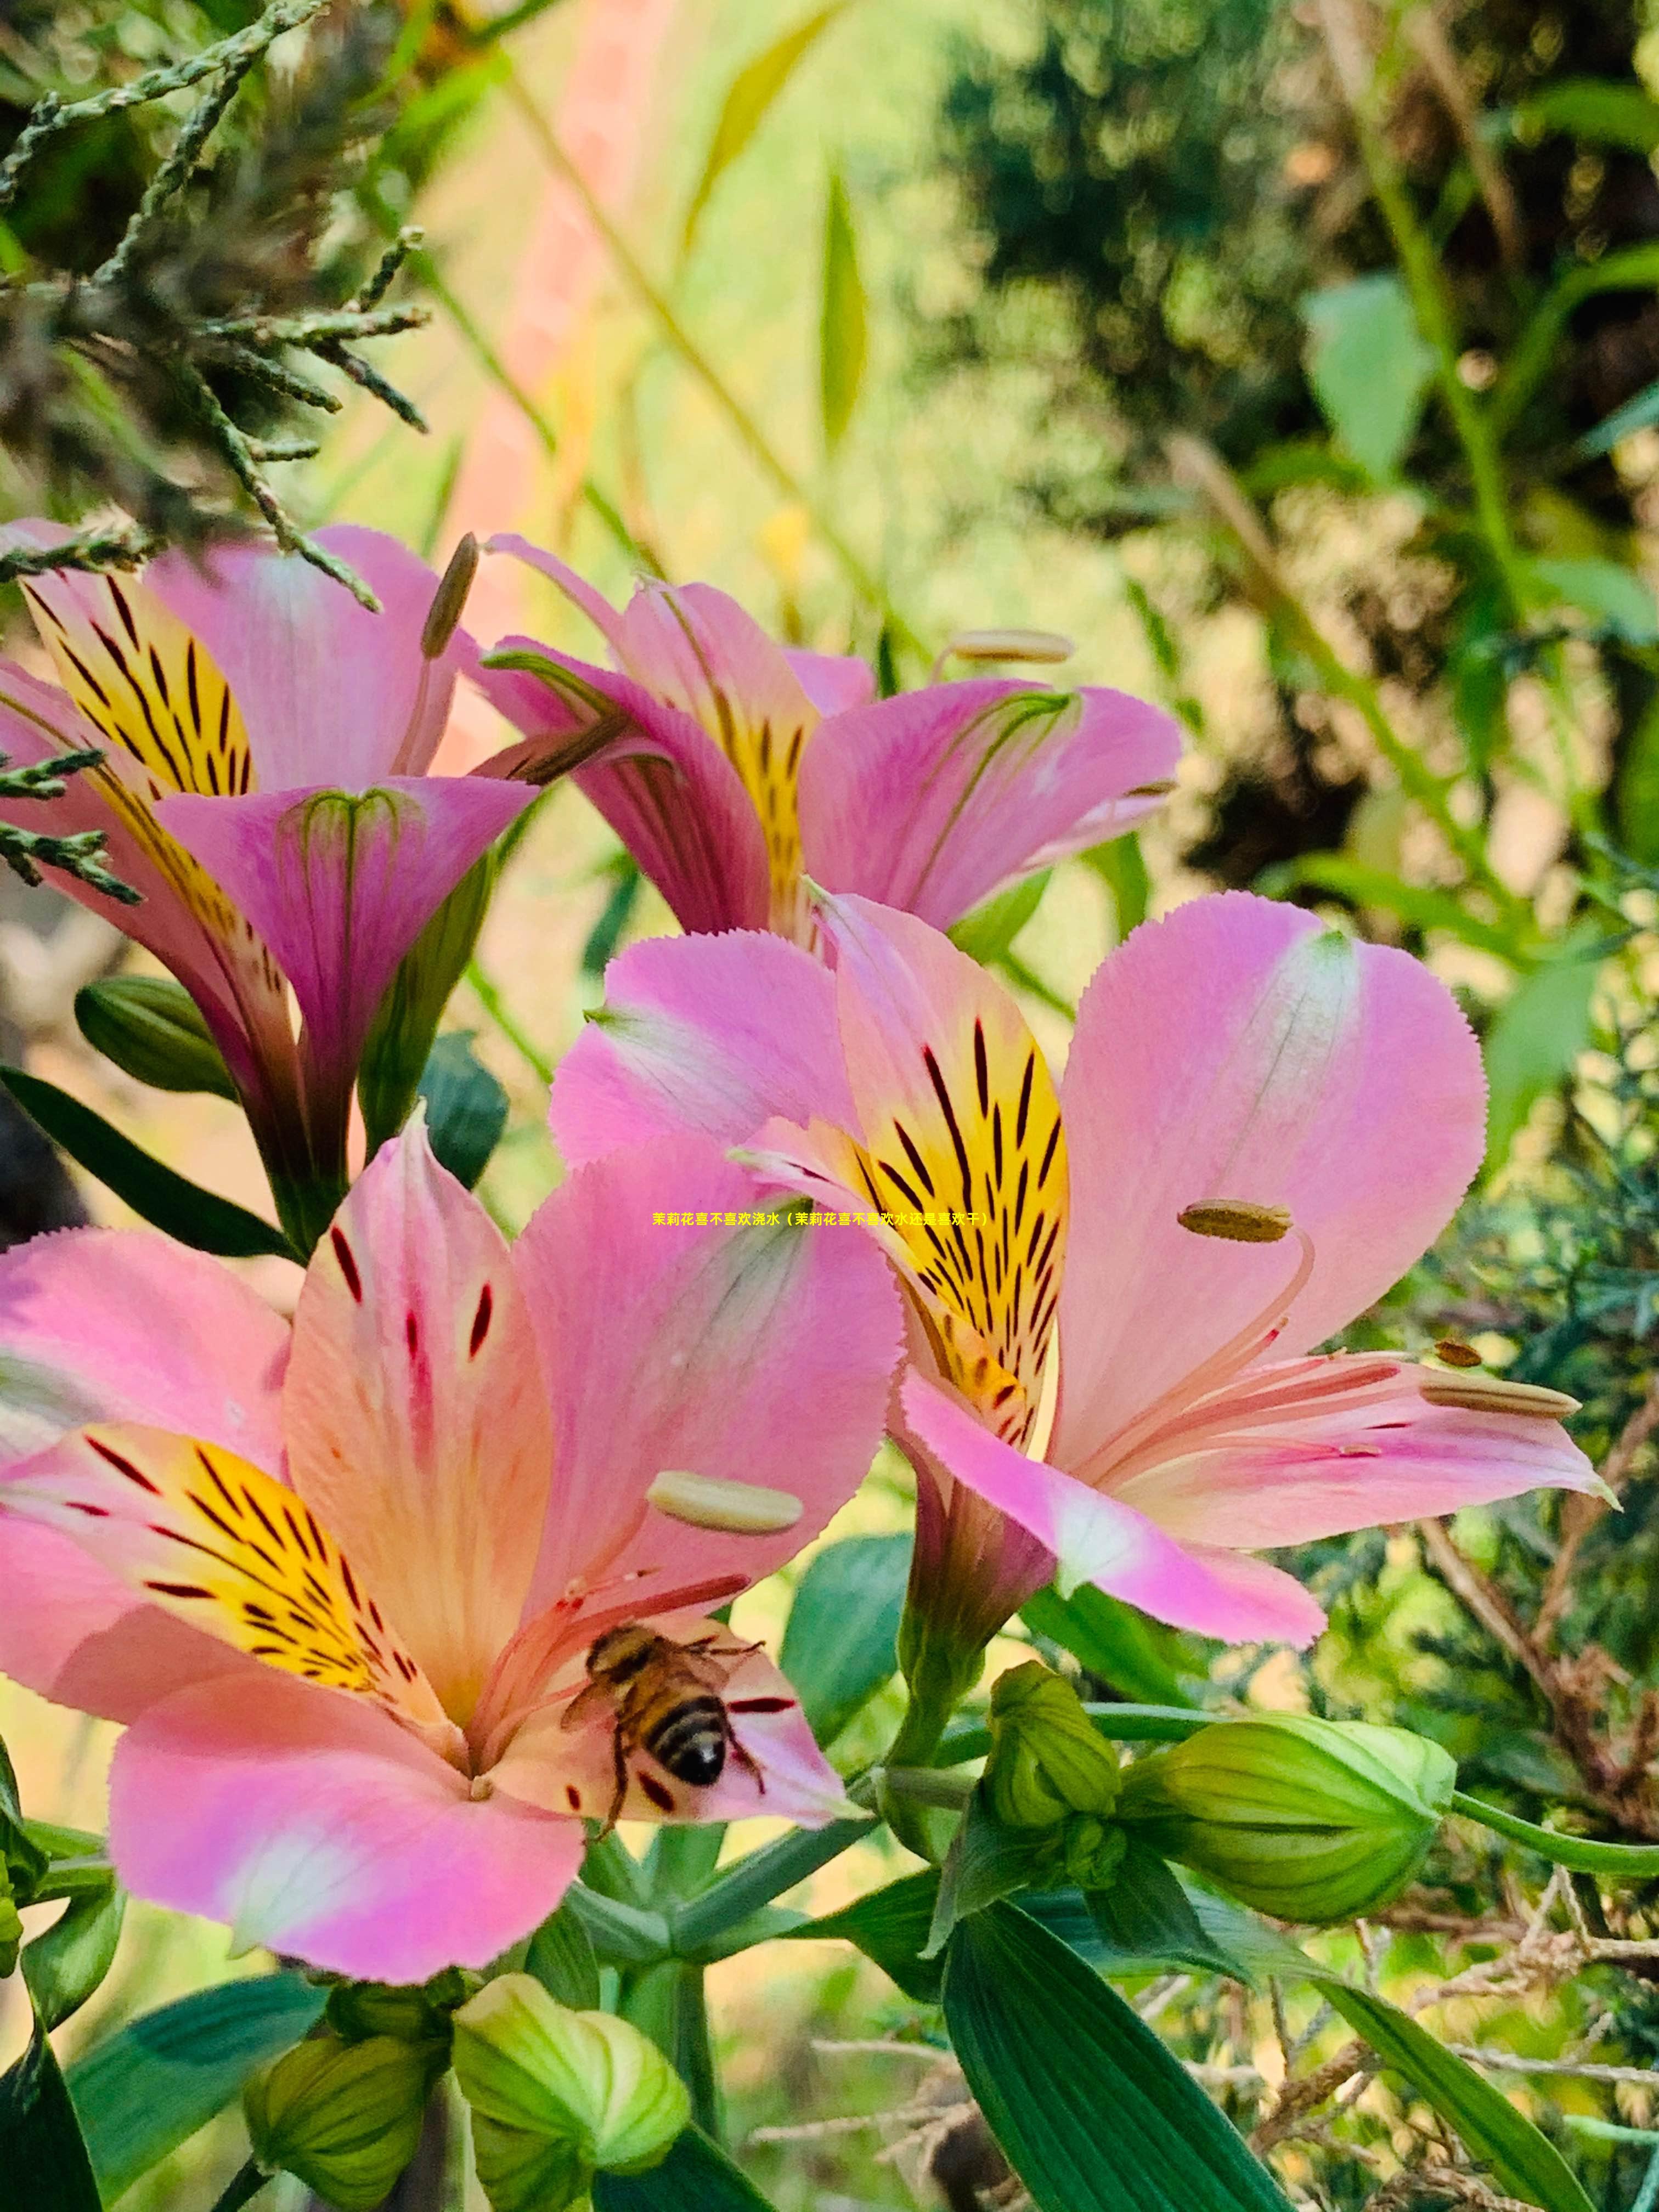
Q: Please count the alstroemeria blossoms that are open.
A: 4